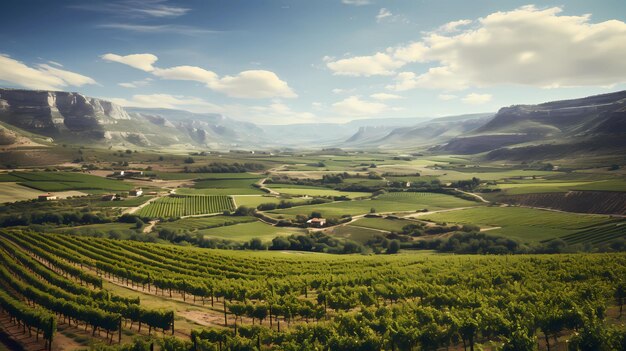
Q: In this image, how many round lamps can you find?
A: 0